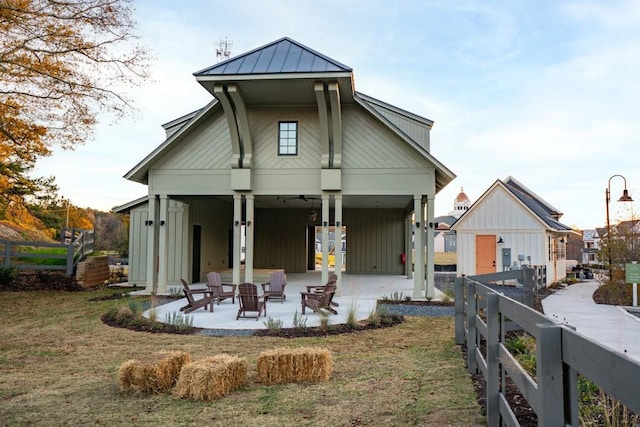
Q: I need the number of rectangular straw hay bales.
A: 3